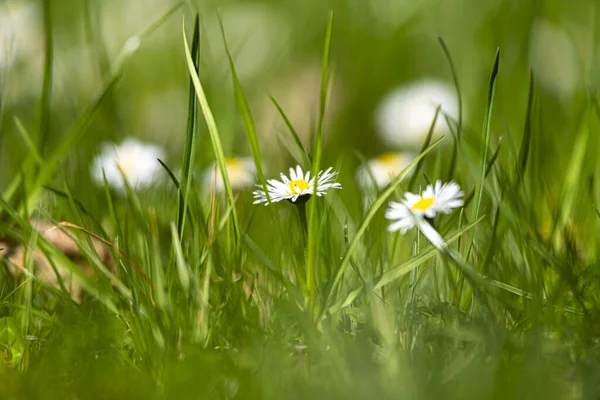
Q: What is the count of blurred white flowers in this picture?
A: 4